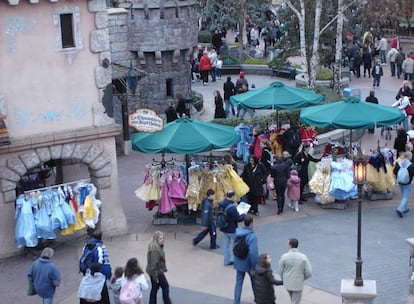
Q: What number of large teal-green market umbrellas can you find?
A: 3